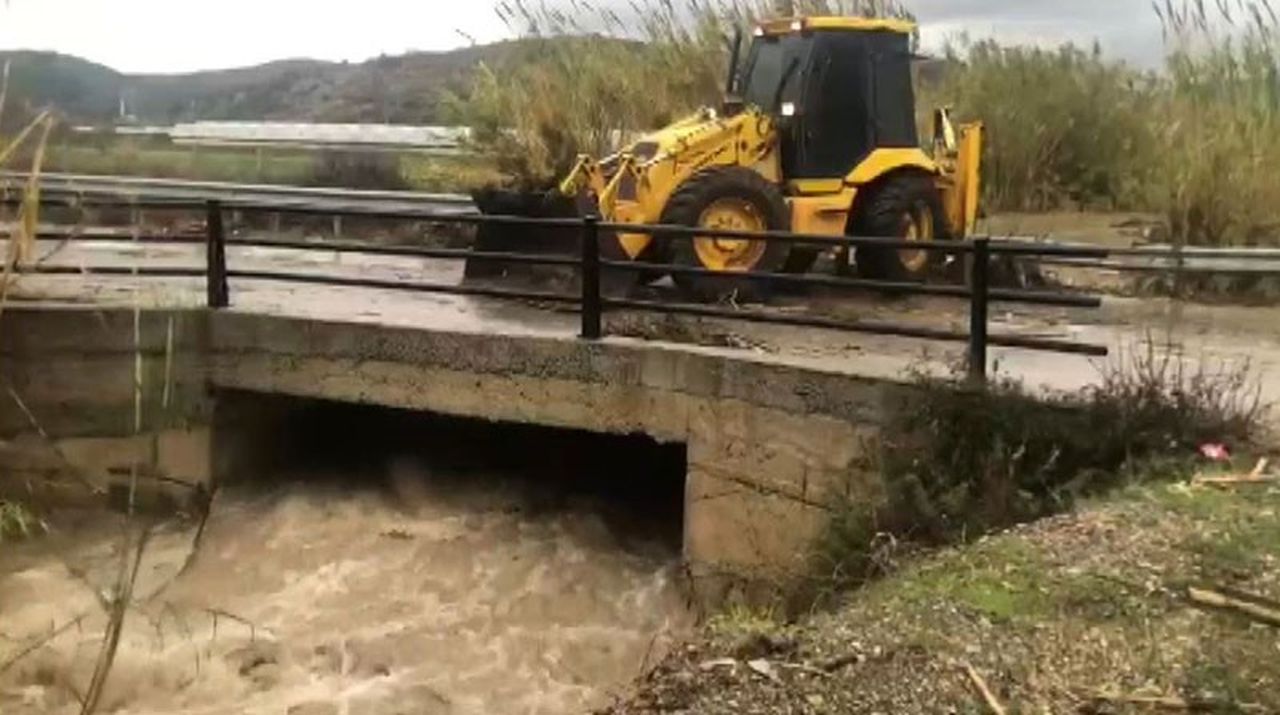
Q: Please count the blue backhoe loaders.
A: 0